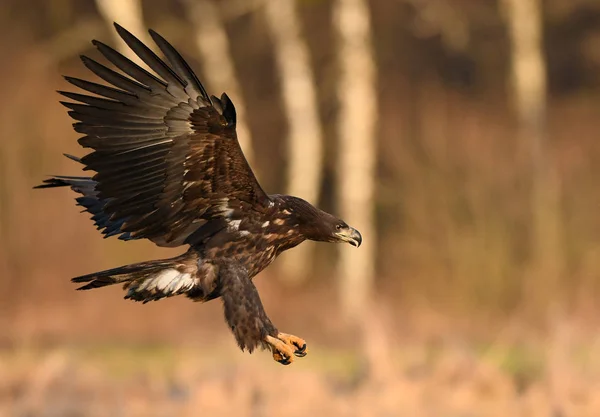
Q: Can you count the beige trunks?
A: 5